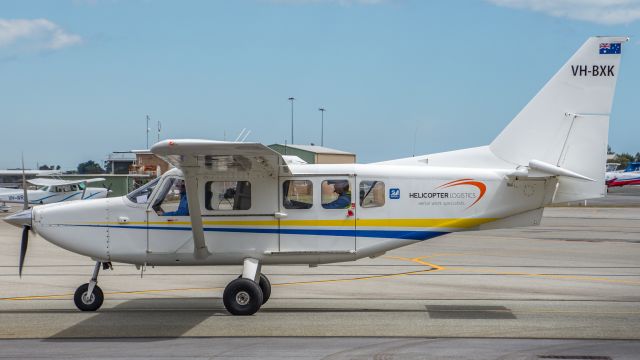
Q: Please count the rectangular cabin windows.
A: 4